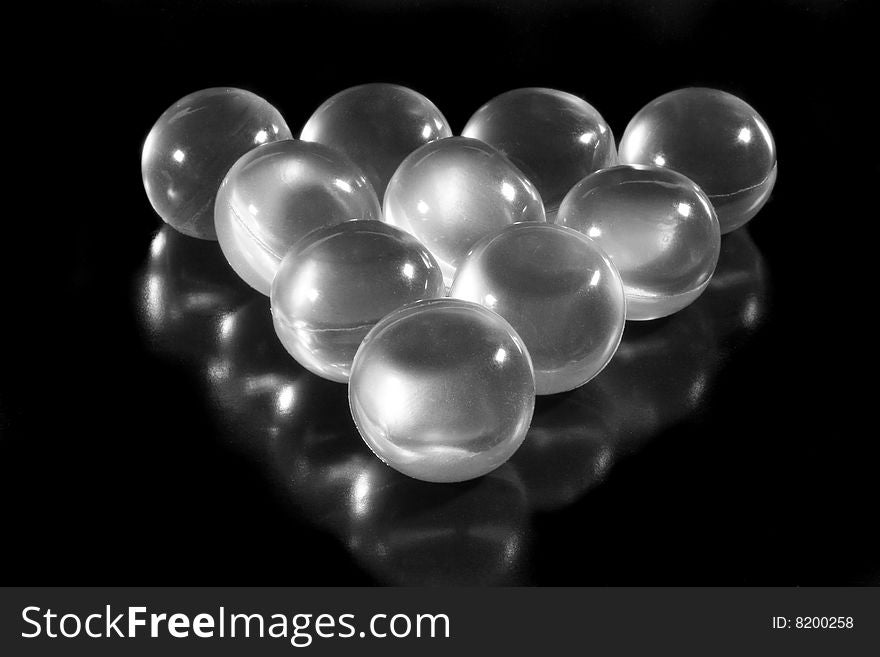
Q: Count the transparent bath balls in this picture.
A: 10